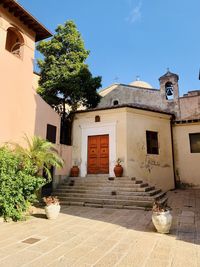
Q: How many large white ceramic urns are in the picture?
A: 2